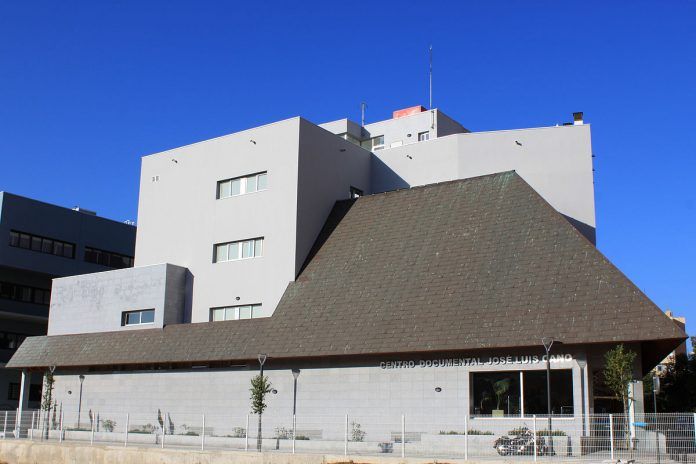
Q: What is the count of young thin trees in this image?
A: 3